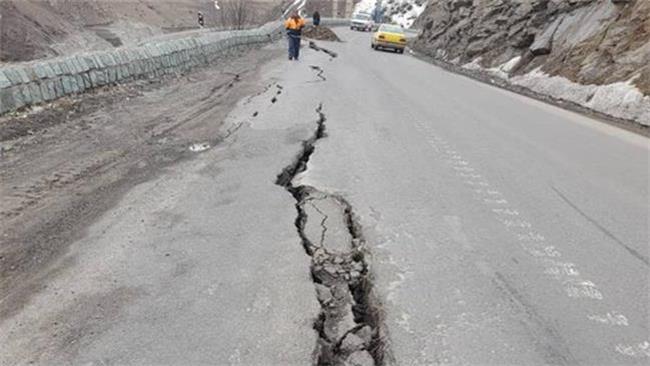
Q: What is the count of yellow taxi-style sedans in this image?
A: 1